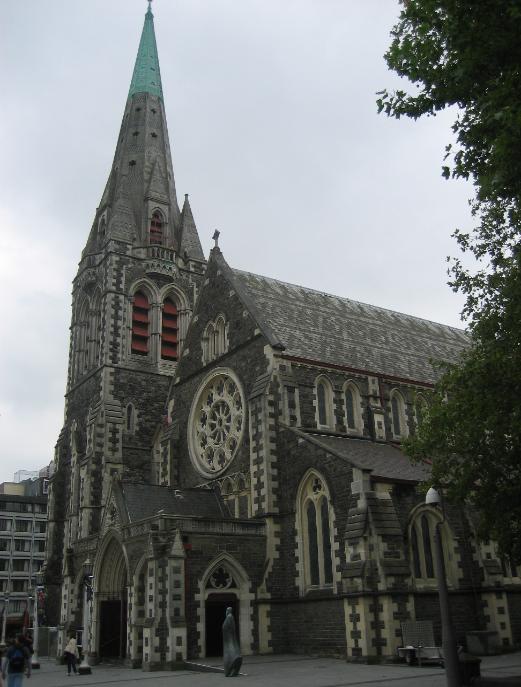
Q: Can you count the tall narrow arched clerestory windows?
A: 4